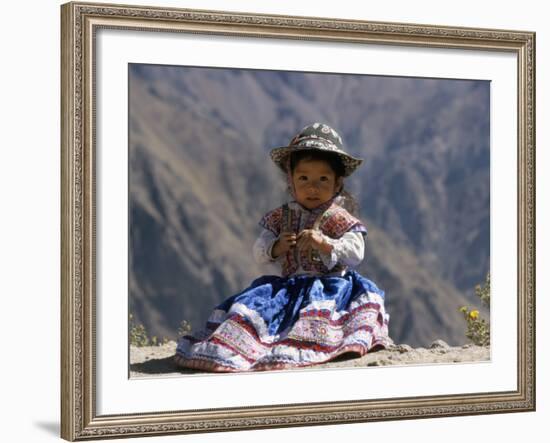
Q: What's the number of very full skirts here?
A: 1